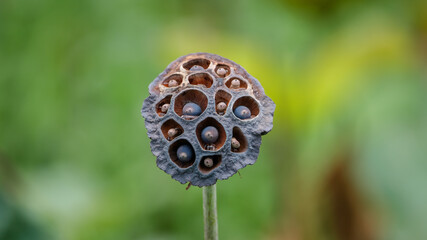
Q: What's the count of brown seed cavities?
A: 14